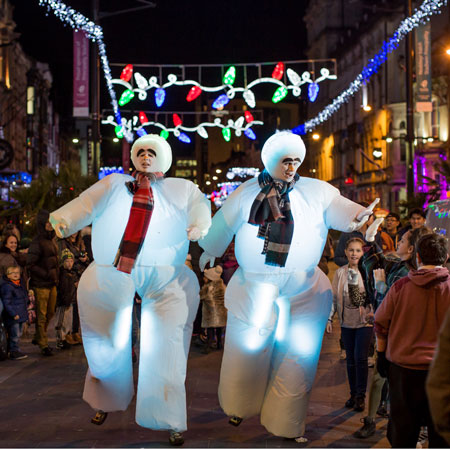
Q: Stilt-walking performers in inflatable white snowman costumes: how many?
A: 2